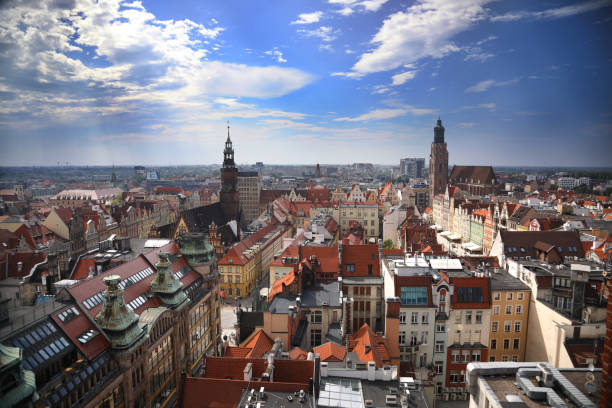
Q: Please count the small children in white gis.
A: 0